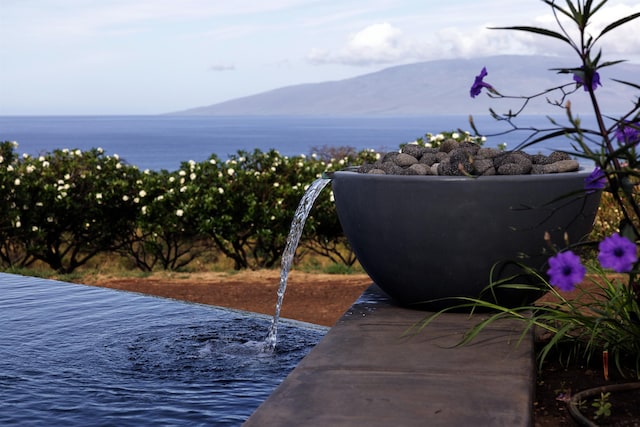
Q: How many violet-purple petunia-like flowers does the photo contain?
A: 6